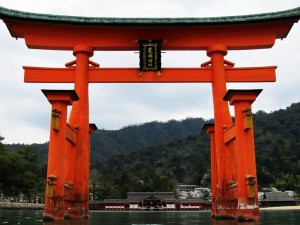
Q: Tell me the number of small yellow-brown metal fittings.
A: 4